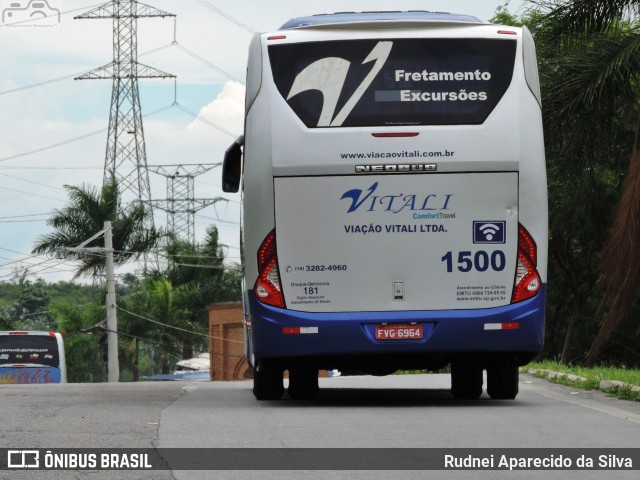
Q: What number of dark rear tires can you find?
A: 4